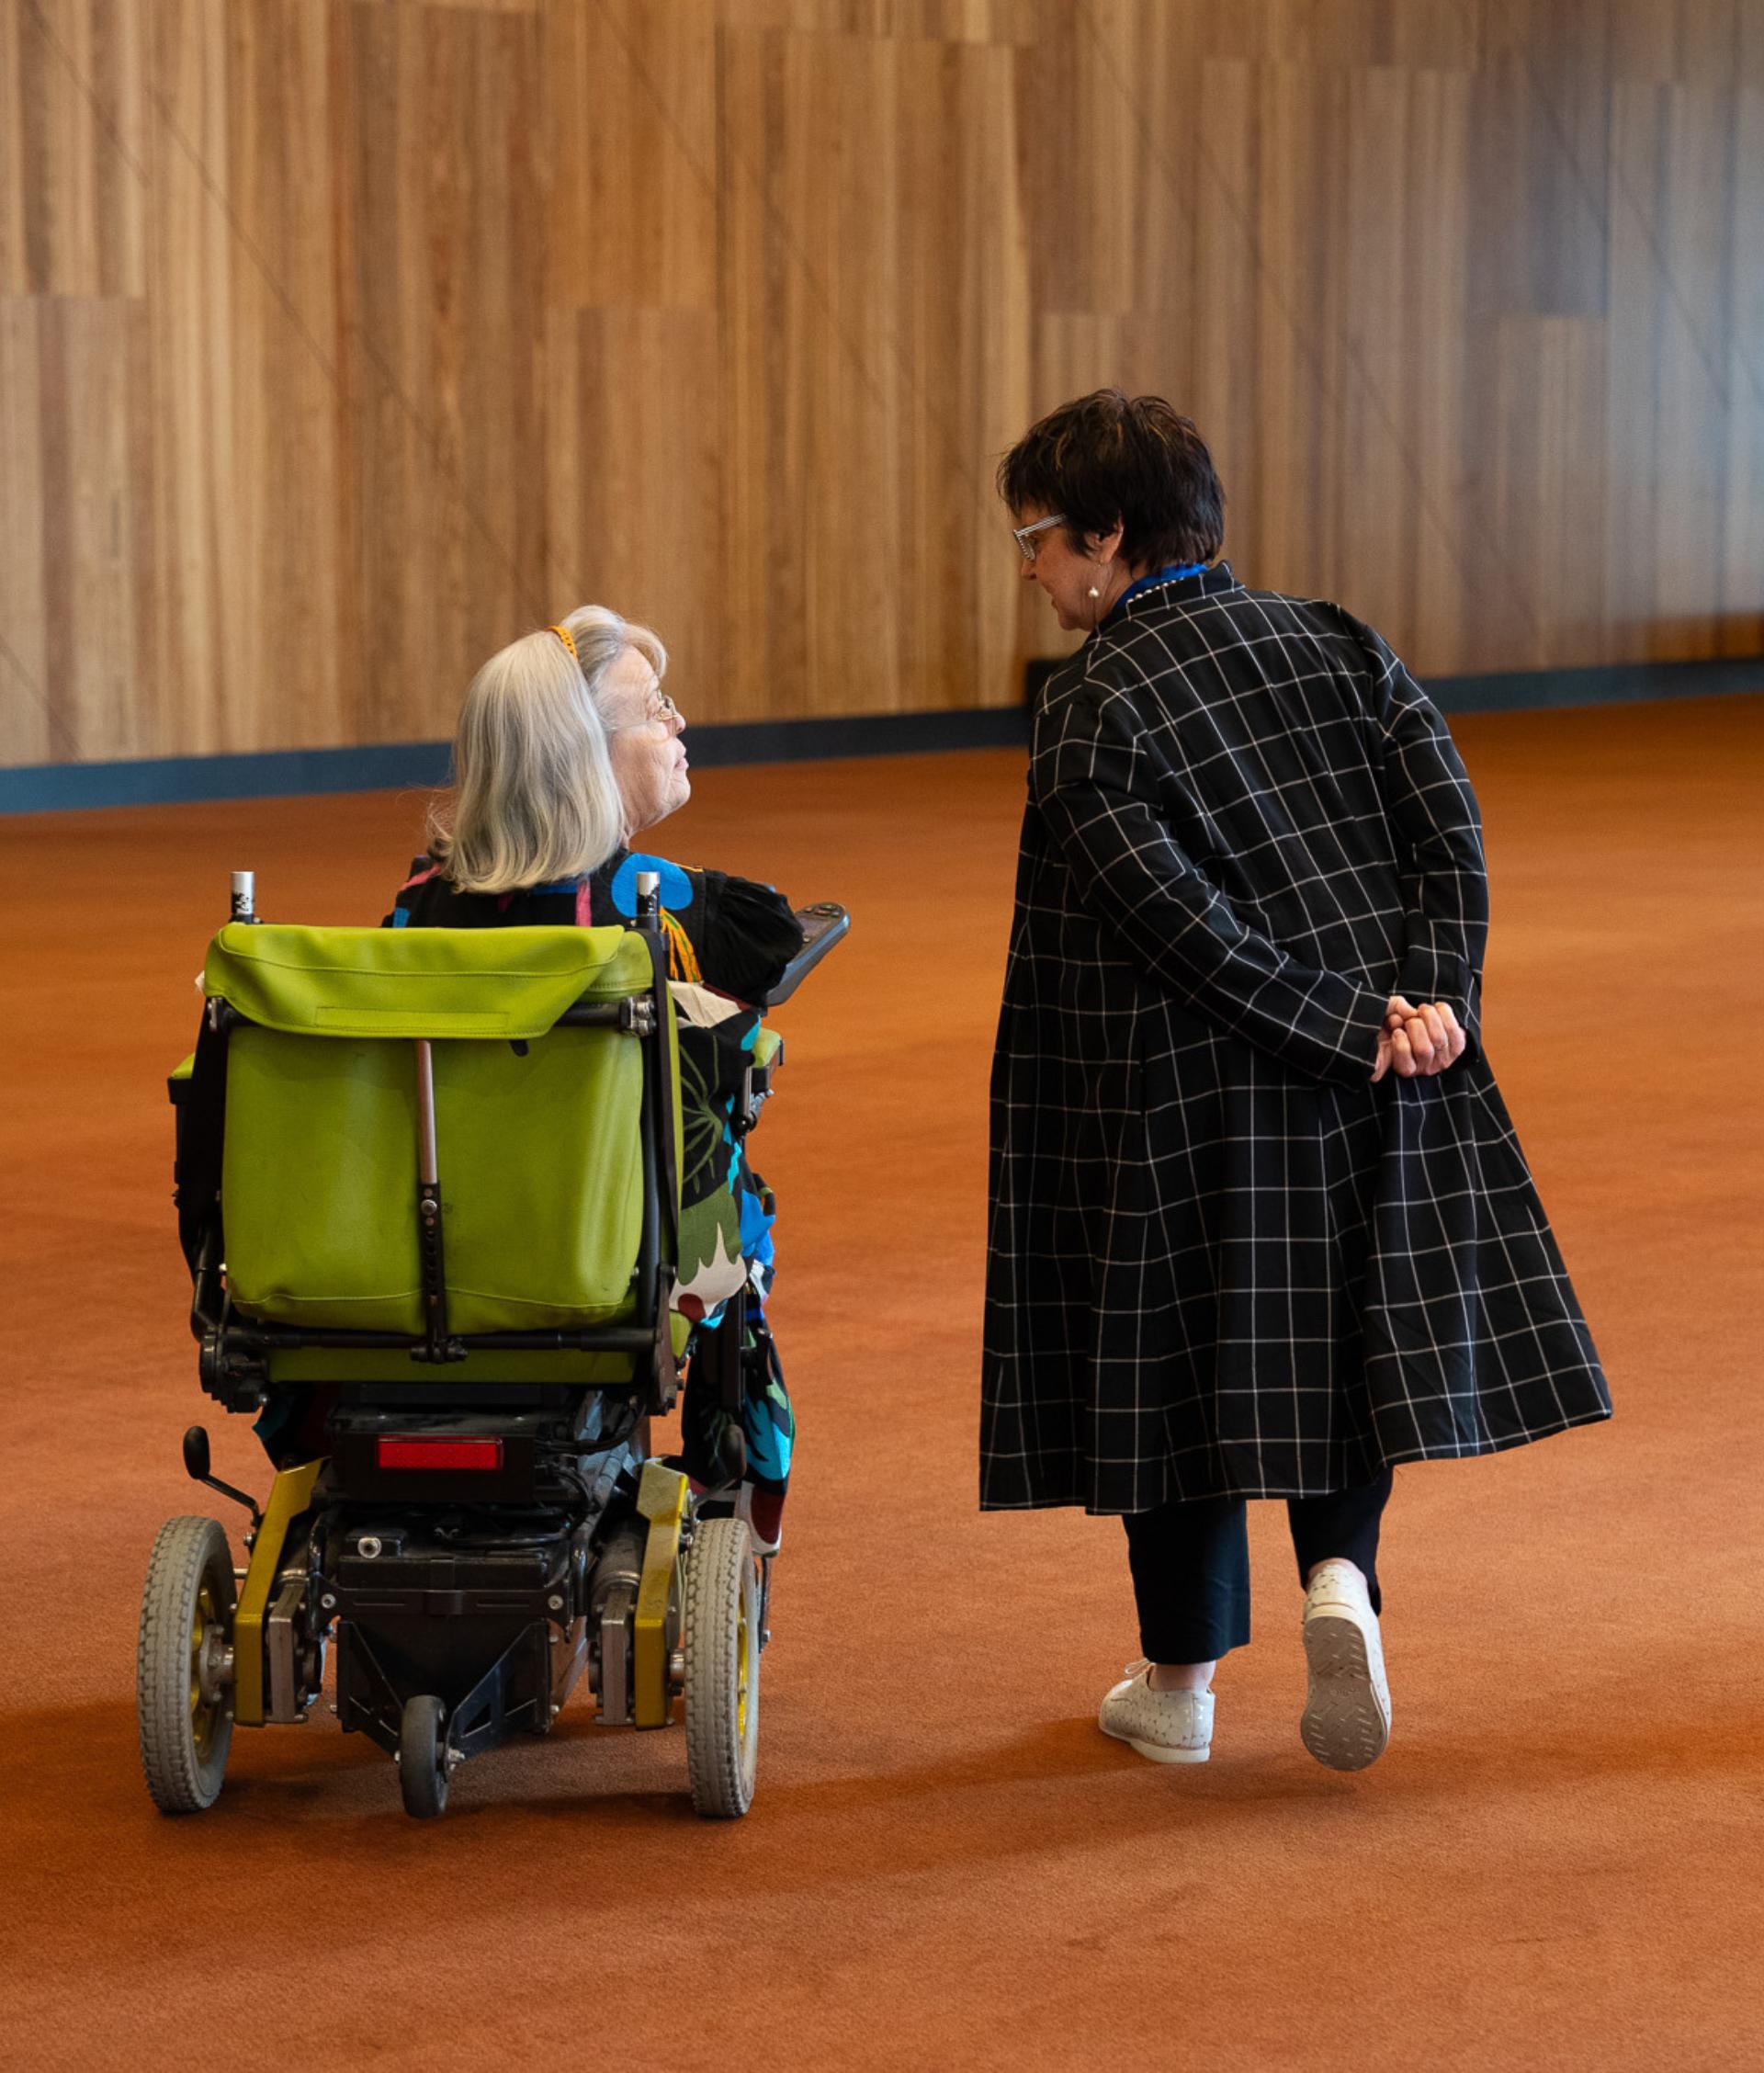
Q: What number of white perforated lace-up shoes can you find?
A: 2